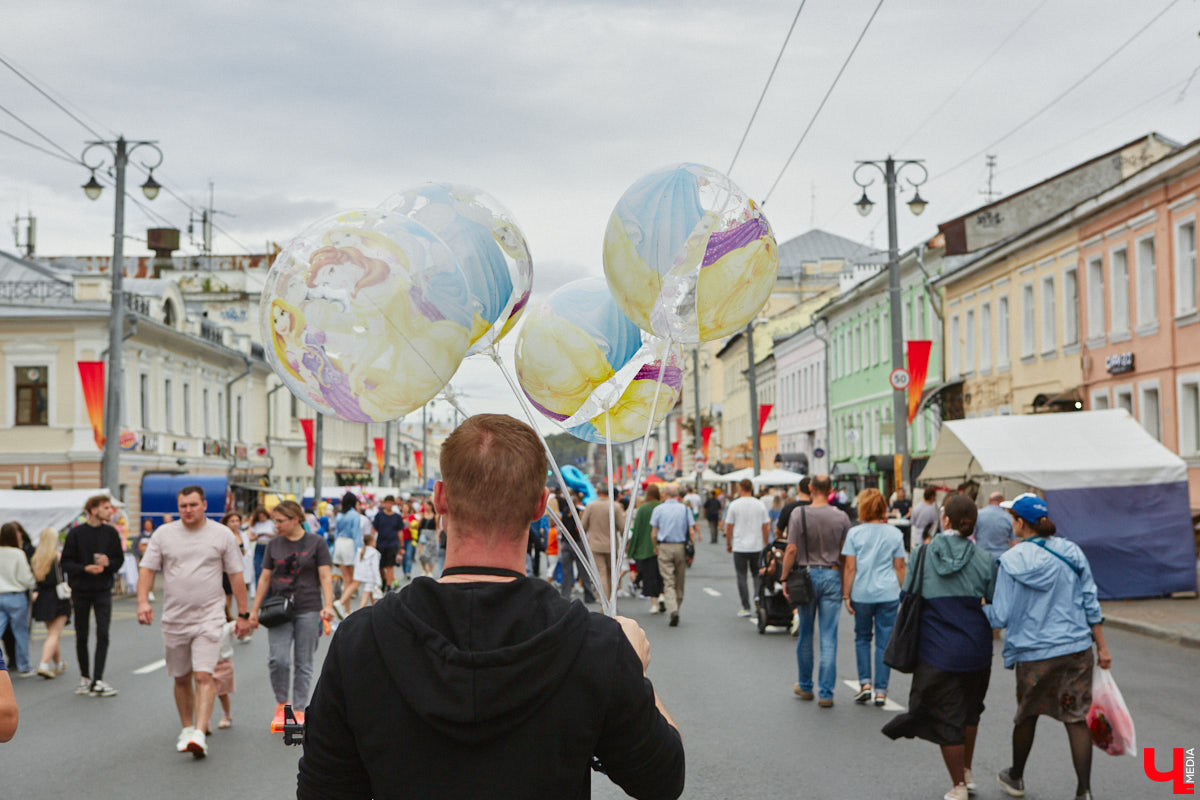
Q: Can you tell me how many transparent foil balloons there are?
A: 4